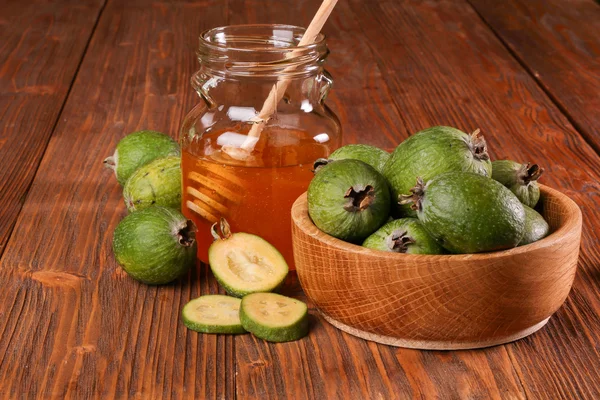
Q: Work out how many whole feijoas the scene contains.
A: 10